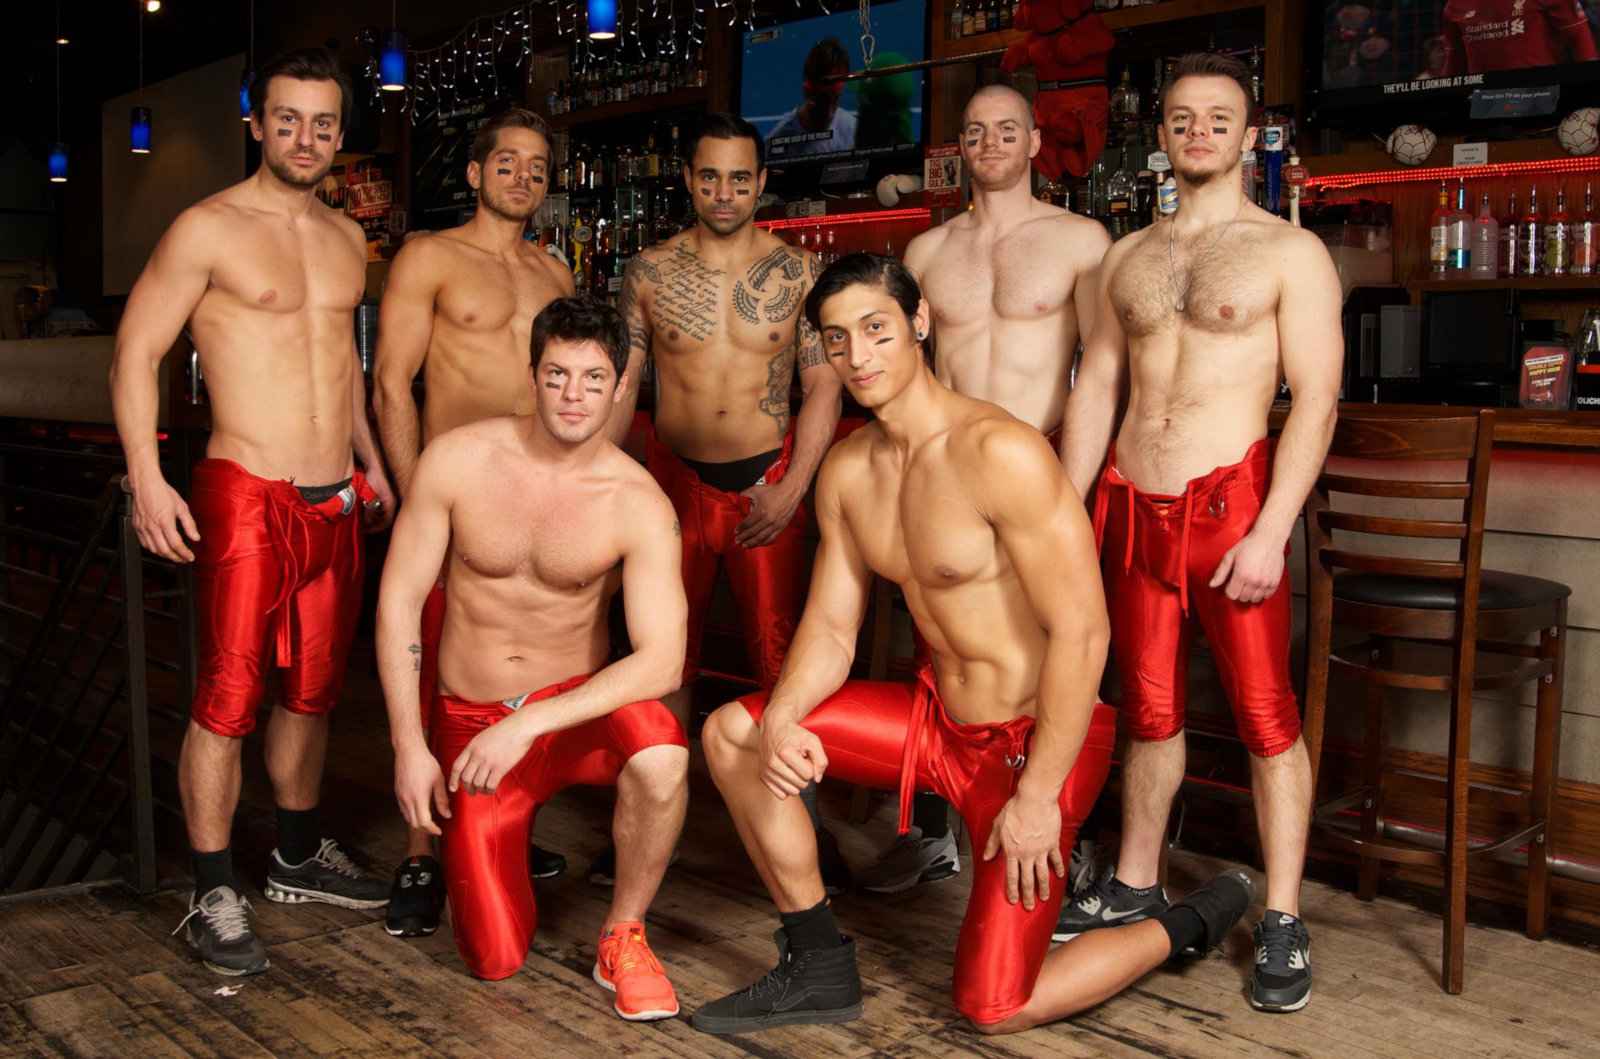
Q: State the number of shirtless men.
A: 7